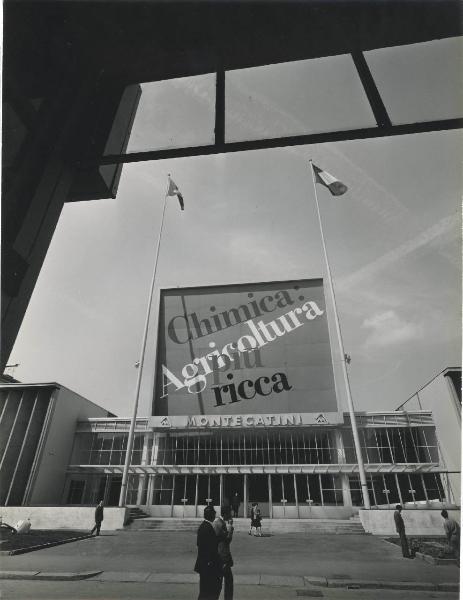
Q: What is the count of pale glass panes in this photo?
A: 3